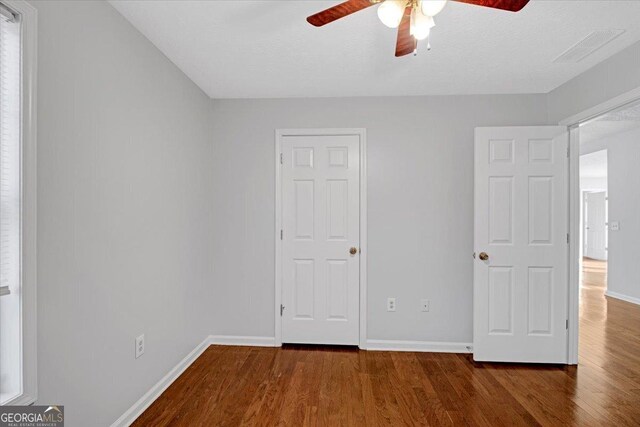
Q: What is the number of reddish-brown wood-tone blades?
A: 3